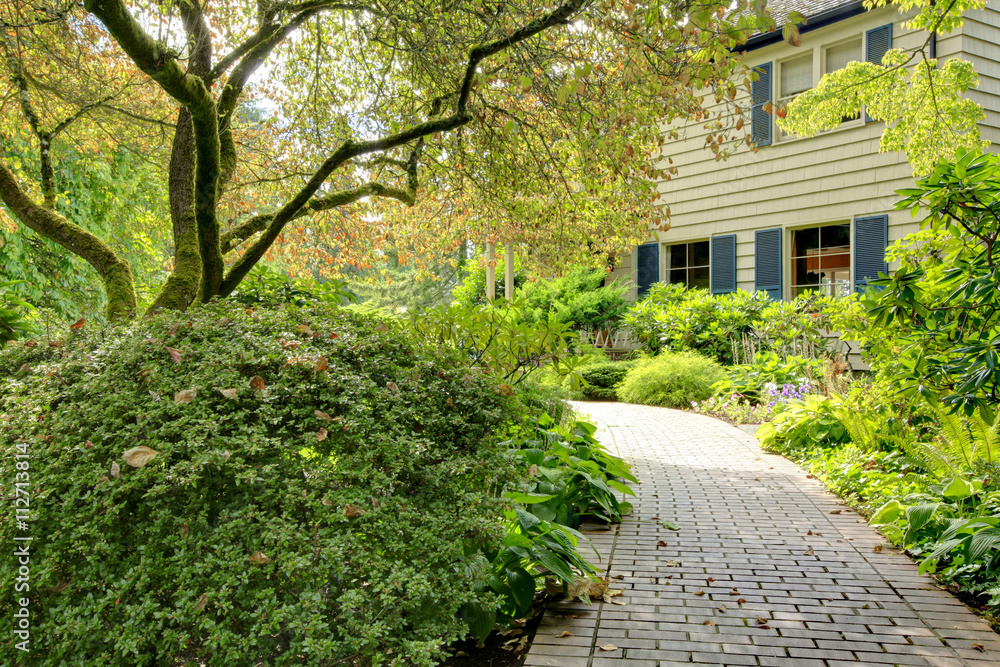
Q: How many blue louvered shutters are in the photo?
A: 6